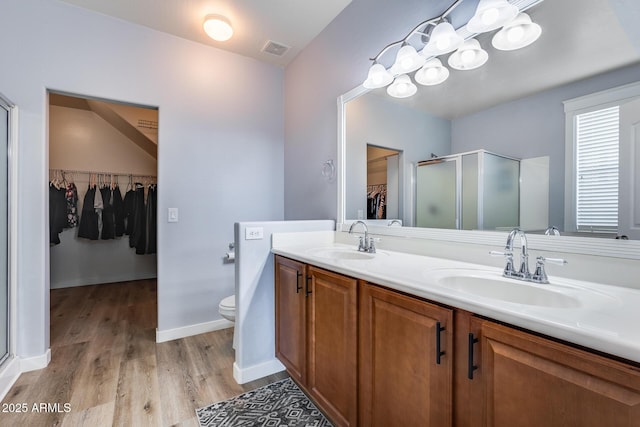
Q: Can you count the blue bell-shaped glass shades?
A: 0